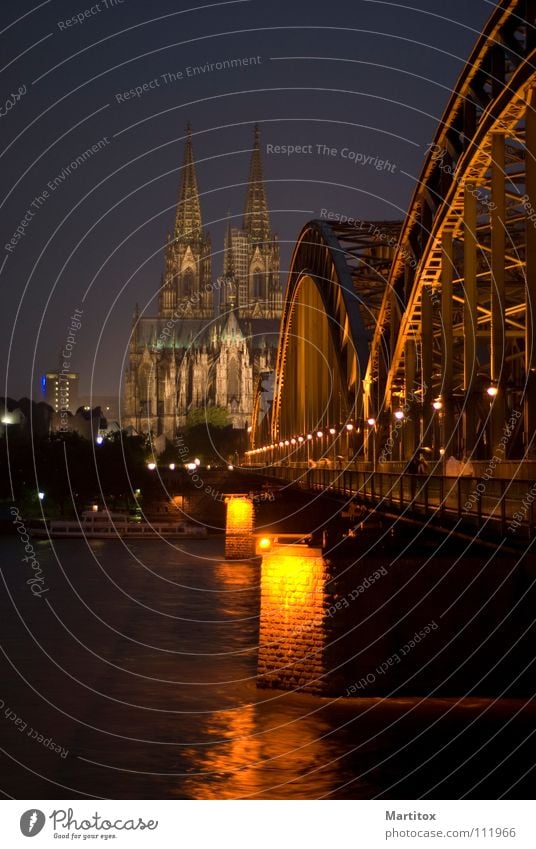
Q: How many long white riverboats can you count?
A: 1